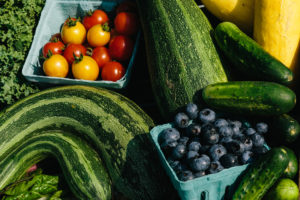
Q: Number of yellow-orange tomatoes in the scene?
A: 4